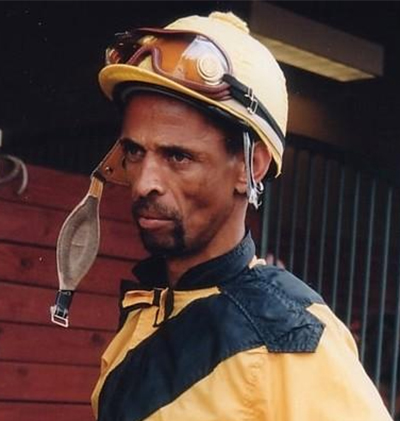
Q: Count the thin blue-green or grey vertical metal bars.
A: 10